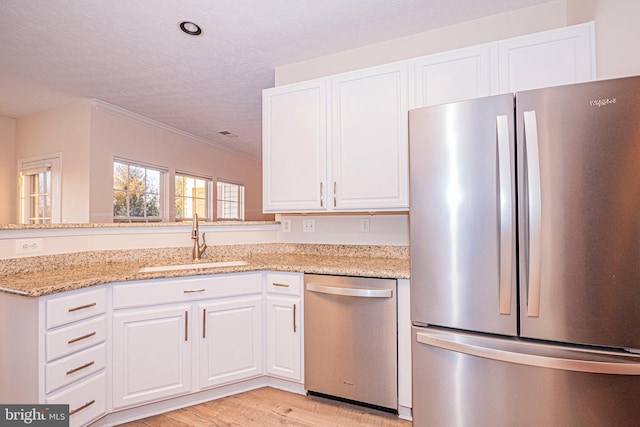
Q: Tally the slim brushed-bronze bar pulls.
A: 11